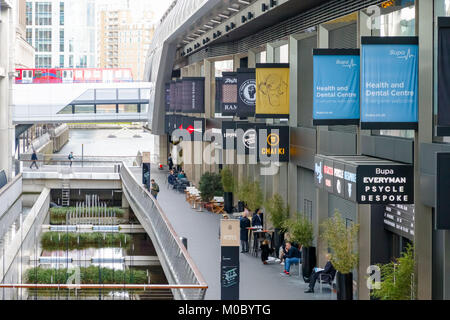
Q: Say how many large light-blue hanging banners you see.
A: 2